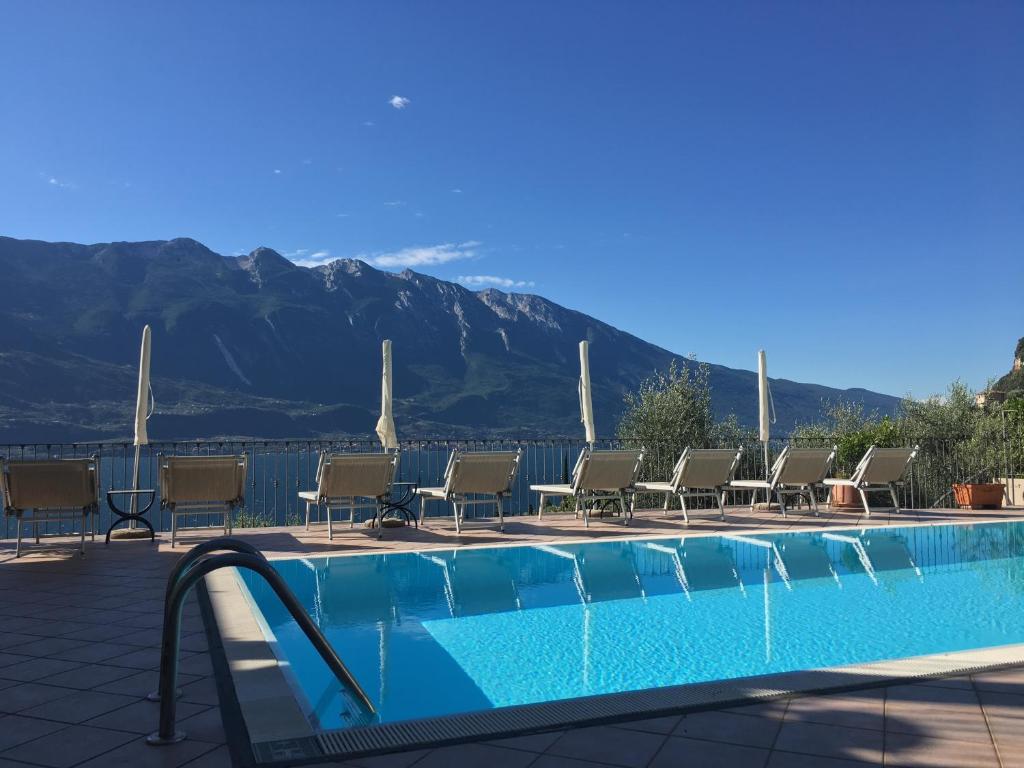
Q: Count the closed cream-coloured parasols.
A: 4